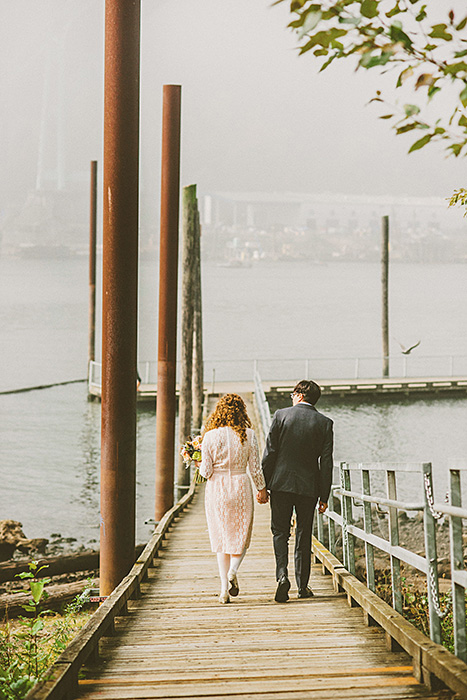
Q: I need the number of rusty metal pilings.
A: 3